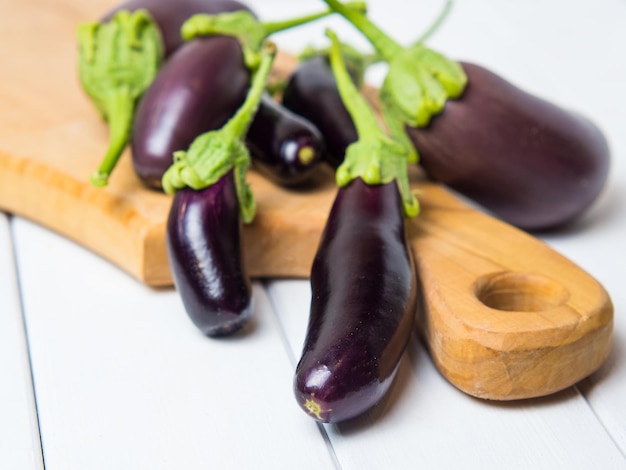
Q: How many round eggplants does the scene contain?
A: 3